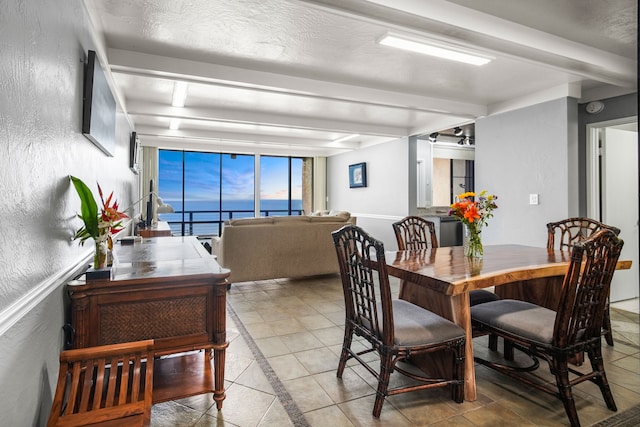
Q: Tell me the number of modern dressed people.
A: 0